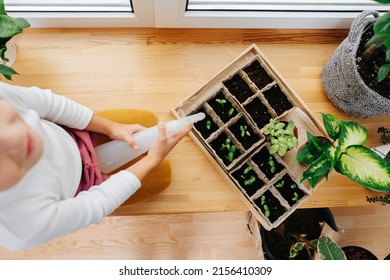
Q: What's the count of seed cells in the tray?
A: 12